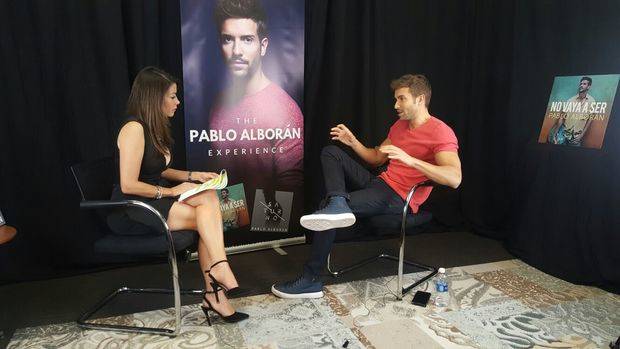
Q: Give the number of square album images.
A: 3